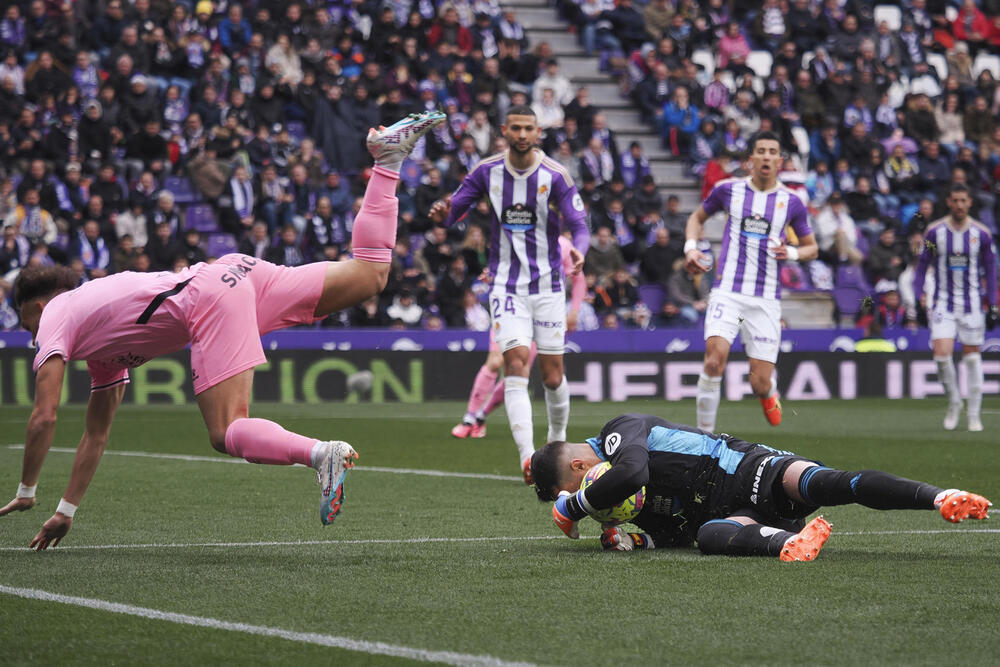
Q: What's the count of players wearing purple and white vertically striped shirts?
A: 3